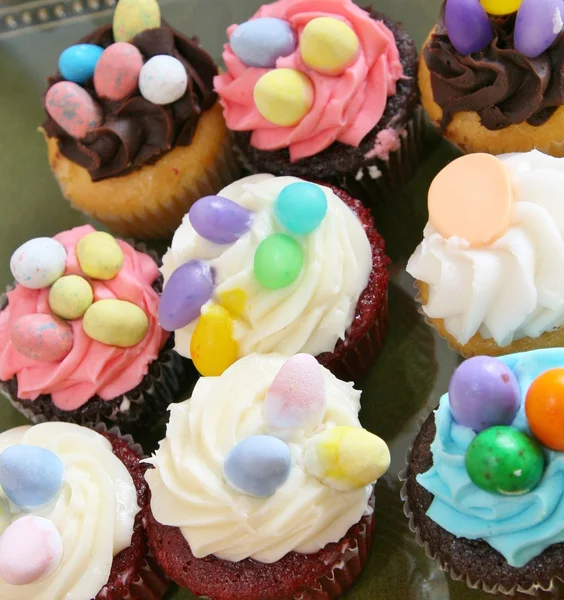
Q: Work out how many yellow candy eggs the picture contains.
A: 9